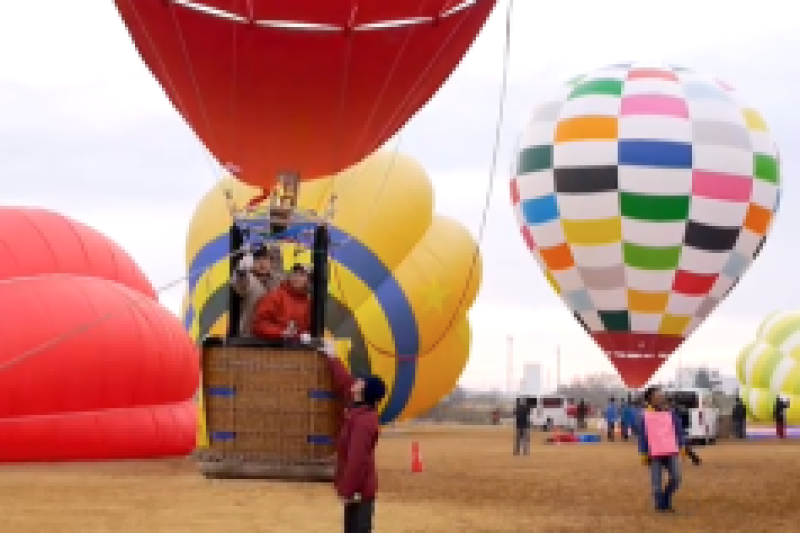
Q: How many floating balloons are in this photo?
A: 2